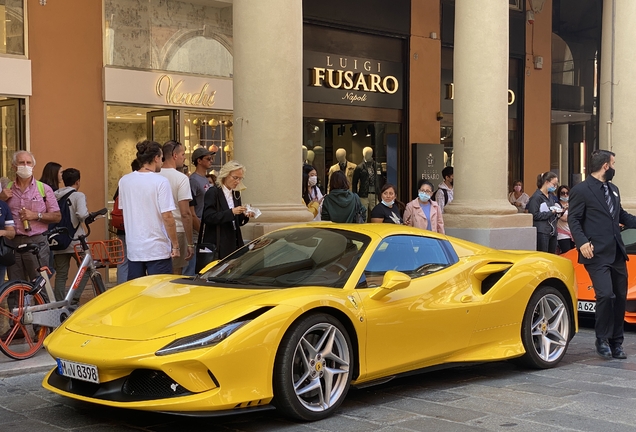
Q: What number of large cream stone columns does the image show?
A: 3